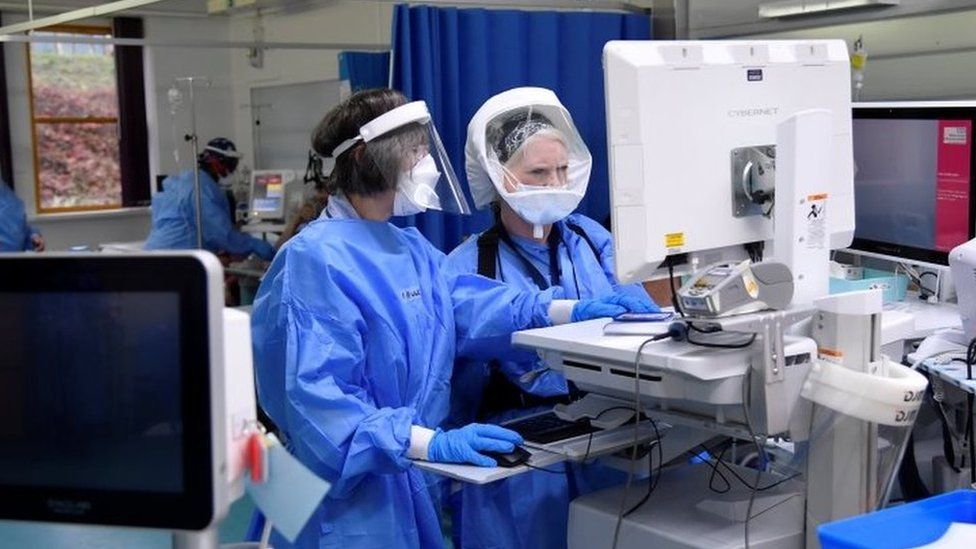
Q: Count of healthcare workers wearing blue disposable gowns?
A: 4